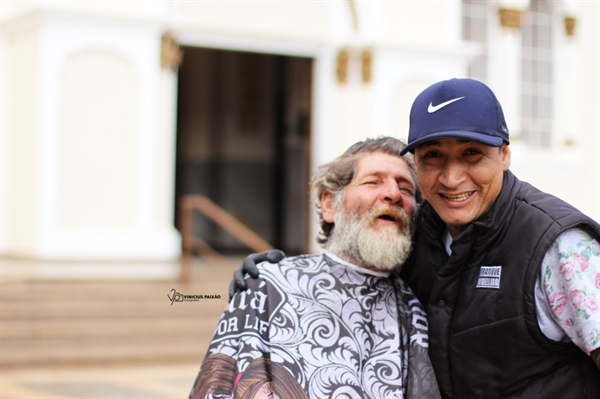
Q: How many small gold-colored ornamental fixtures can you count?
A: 5